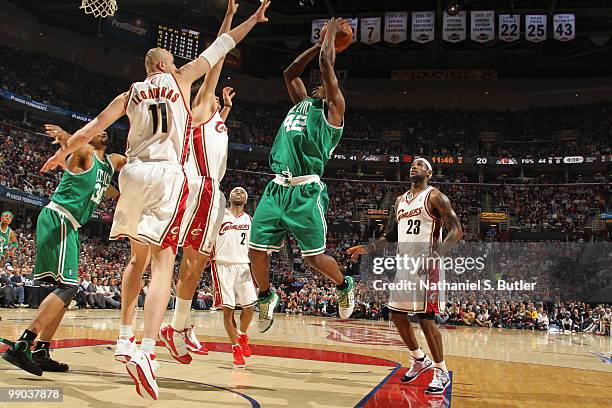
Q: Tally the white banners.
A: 10